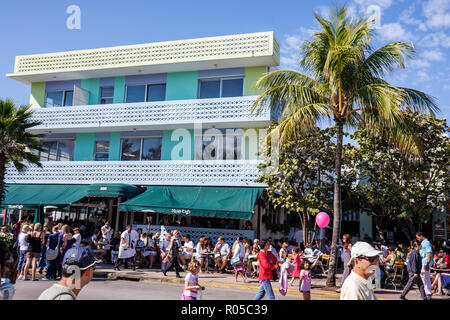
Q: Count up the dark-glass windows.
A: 8